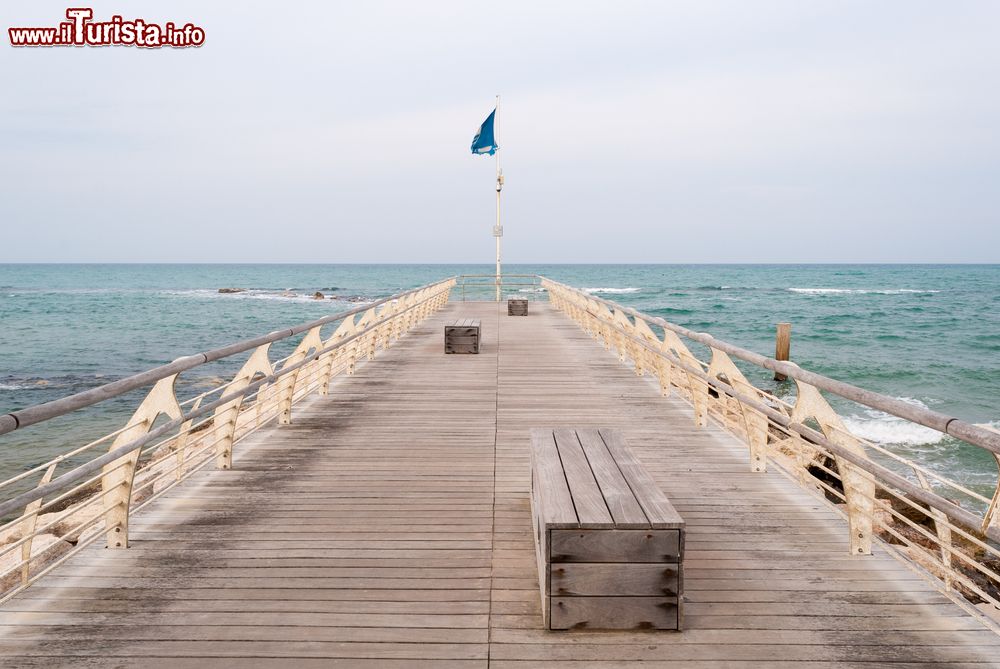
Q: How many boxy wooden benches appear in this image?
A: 3